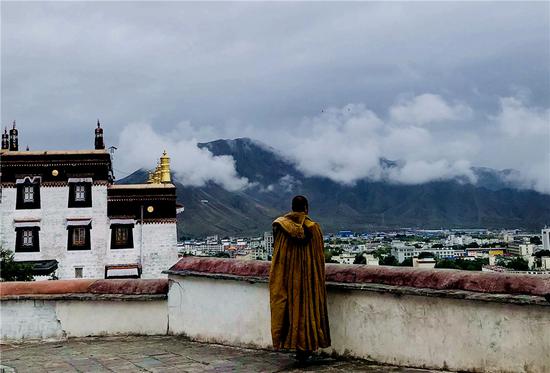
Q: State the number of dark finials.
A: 3